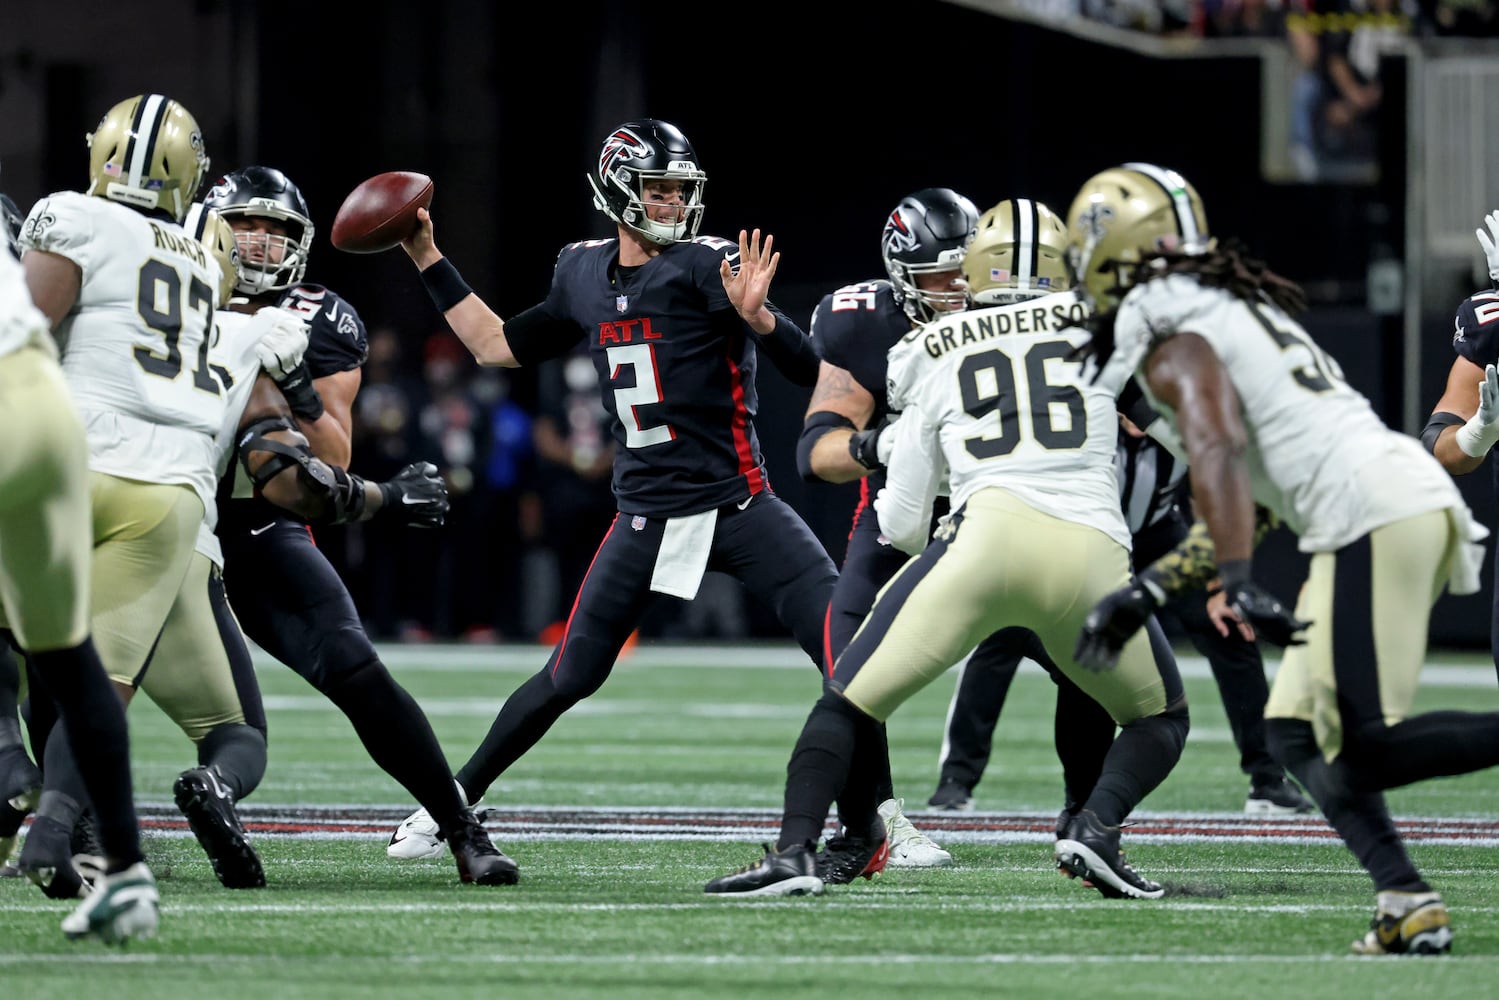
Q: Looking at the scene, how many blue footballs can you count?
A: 0